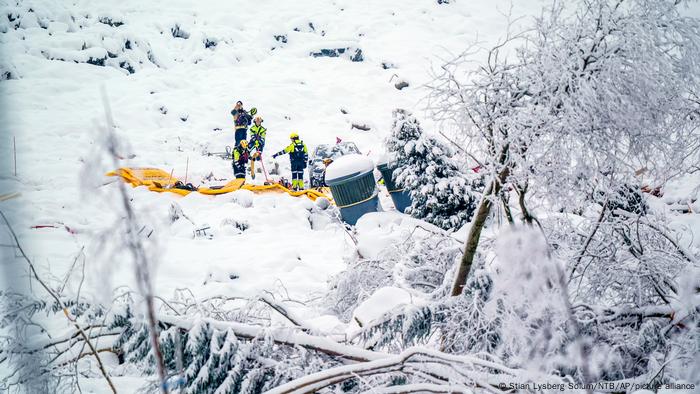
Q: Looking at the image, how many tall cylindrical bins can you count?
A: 2